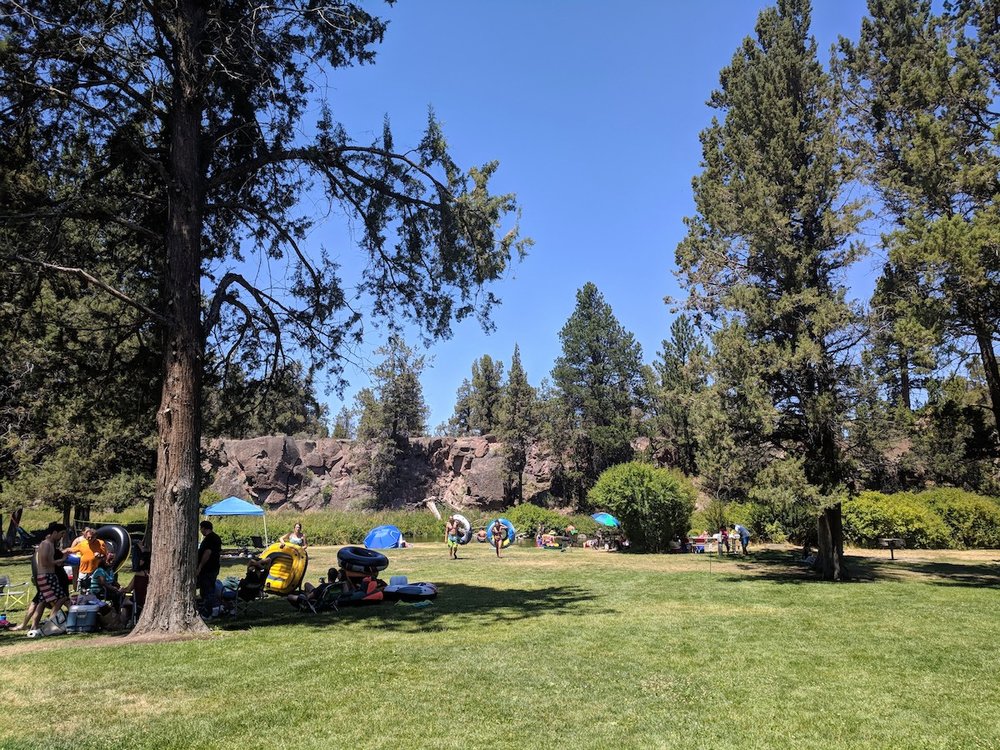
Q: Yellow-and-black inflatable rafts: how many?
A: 1